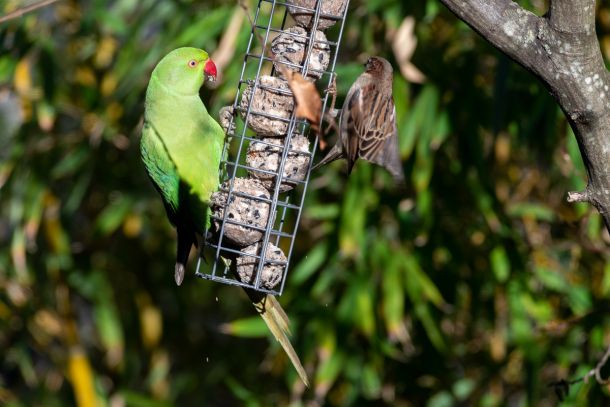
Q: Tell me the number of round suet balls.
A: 6